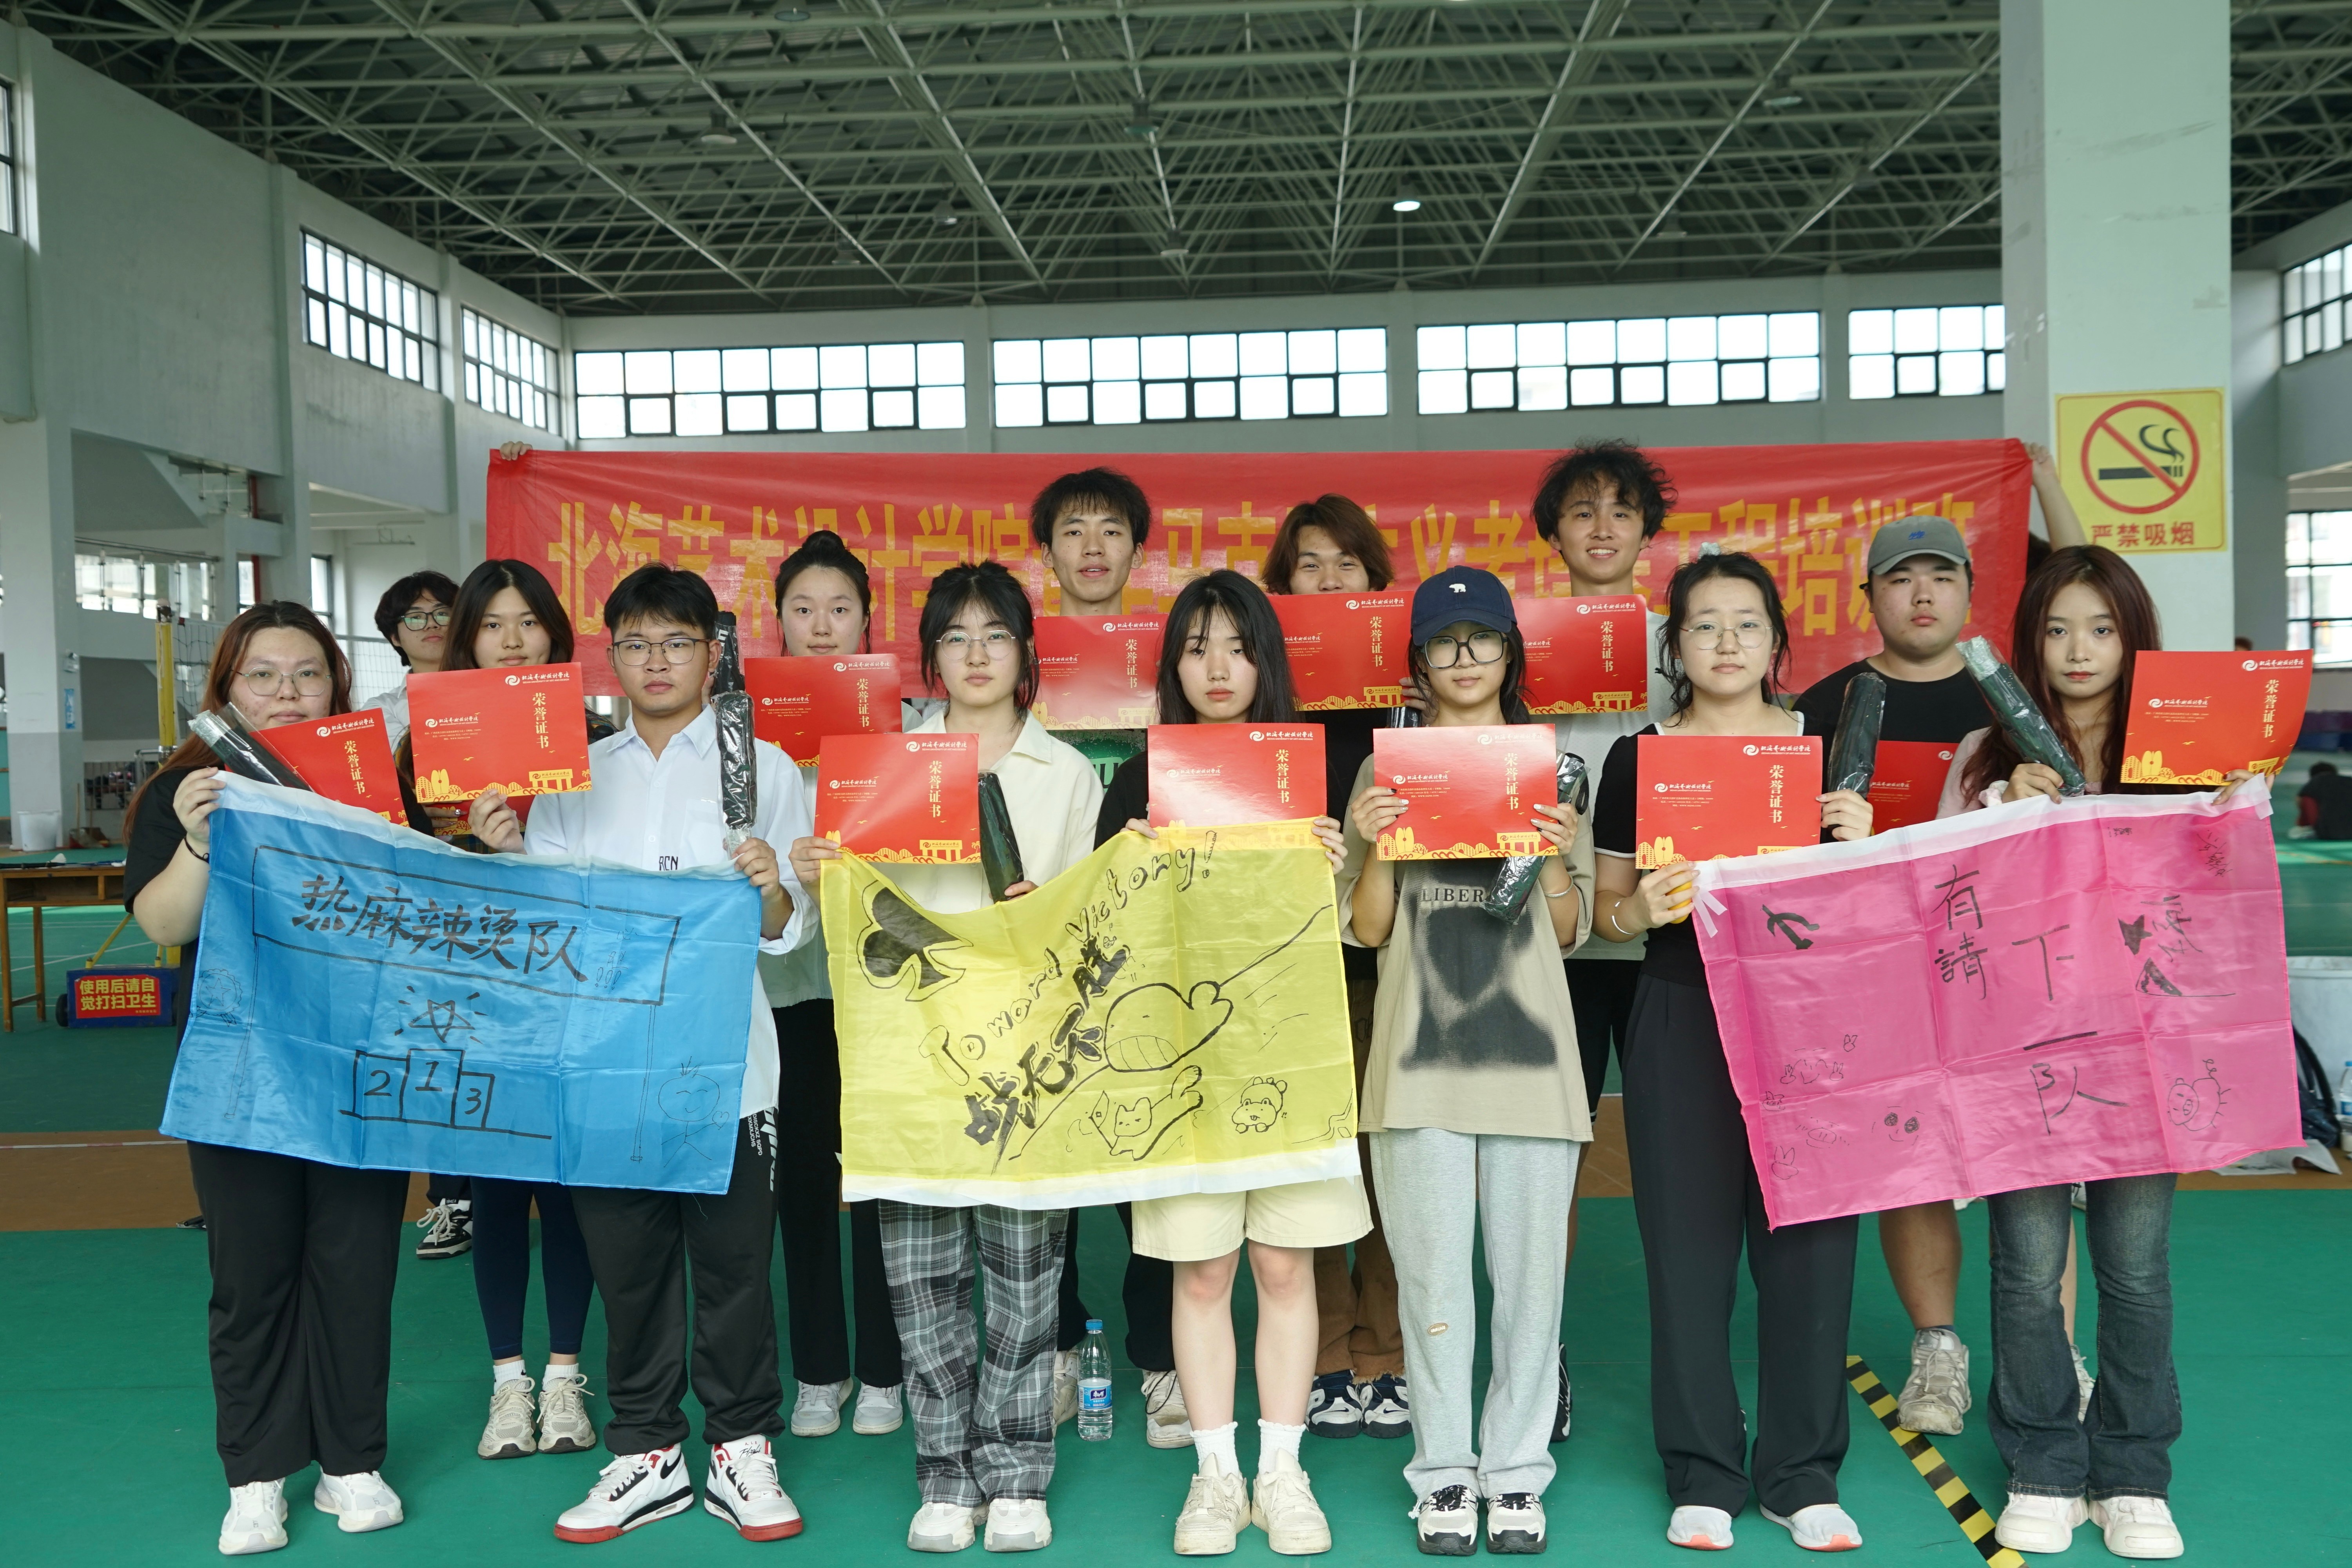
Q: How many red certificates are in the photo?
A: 13